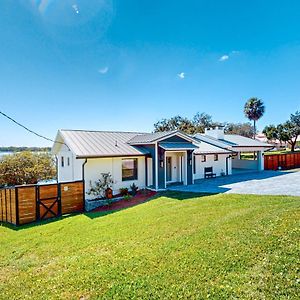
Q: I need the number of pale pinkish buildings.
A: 1